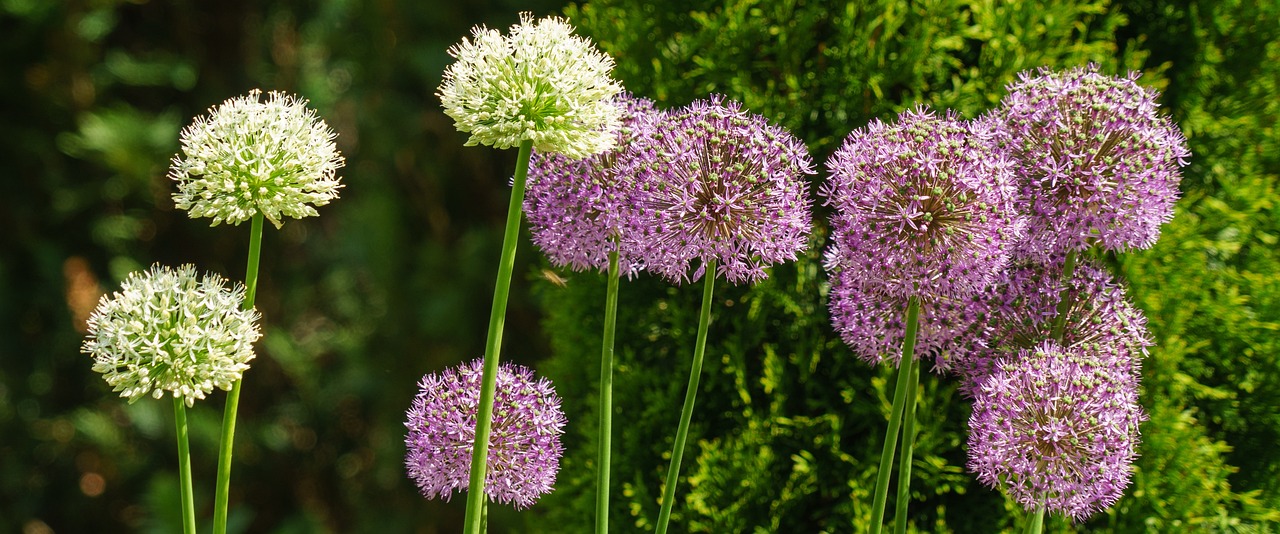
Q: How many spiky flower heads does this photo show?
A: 11